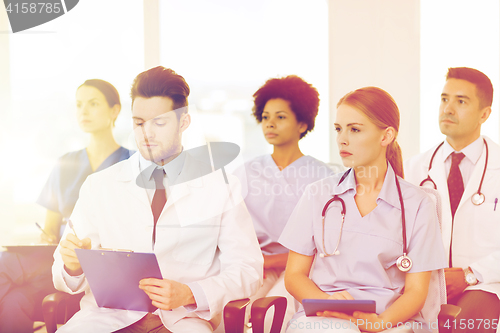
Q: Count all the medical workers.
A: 5